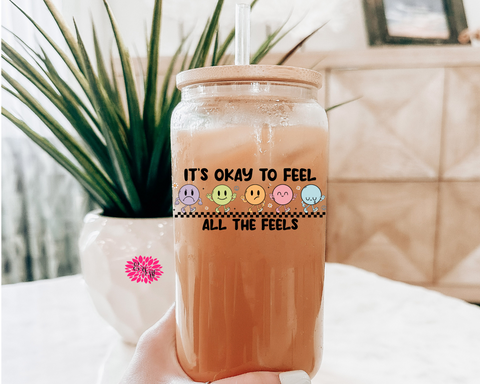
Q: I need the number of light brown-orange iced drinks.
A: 1